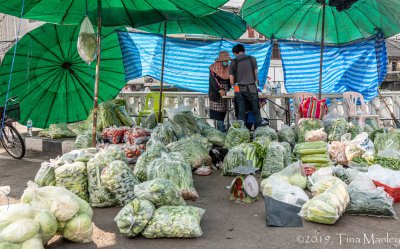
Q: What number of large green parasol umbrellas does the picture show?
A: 4